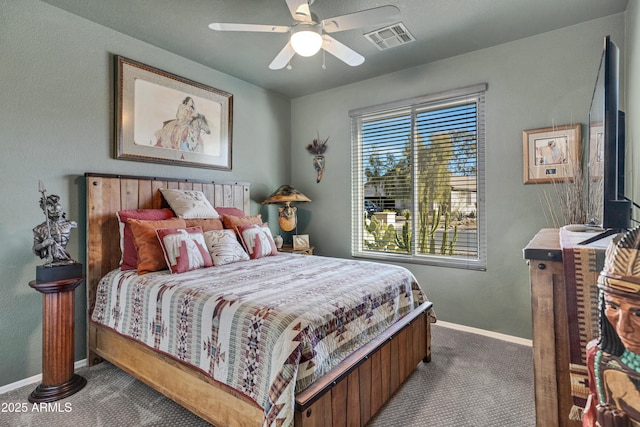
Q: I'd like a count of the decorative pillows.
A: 9